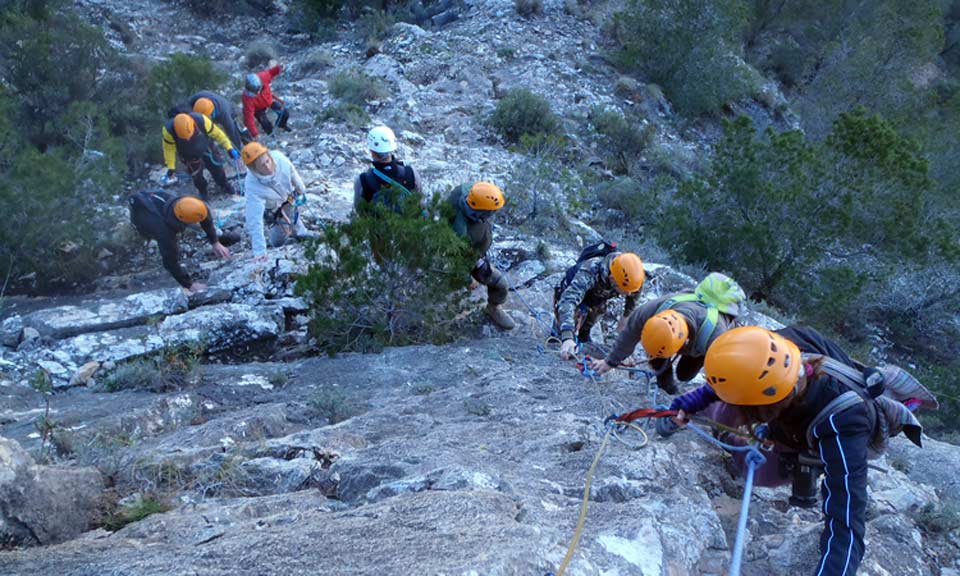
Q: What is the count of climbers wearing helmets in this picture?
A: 10